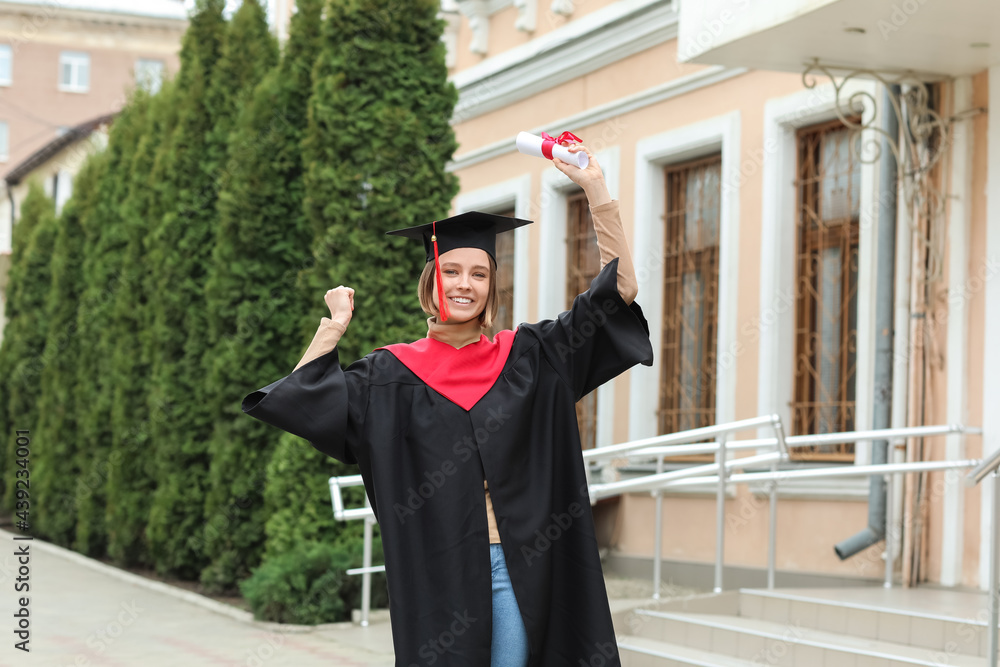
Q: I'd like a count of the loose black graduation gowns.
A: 1